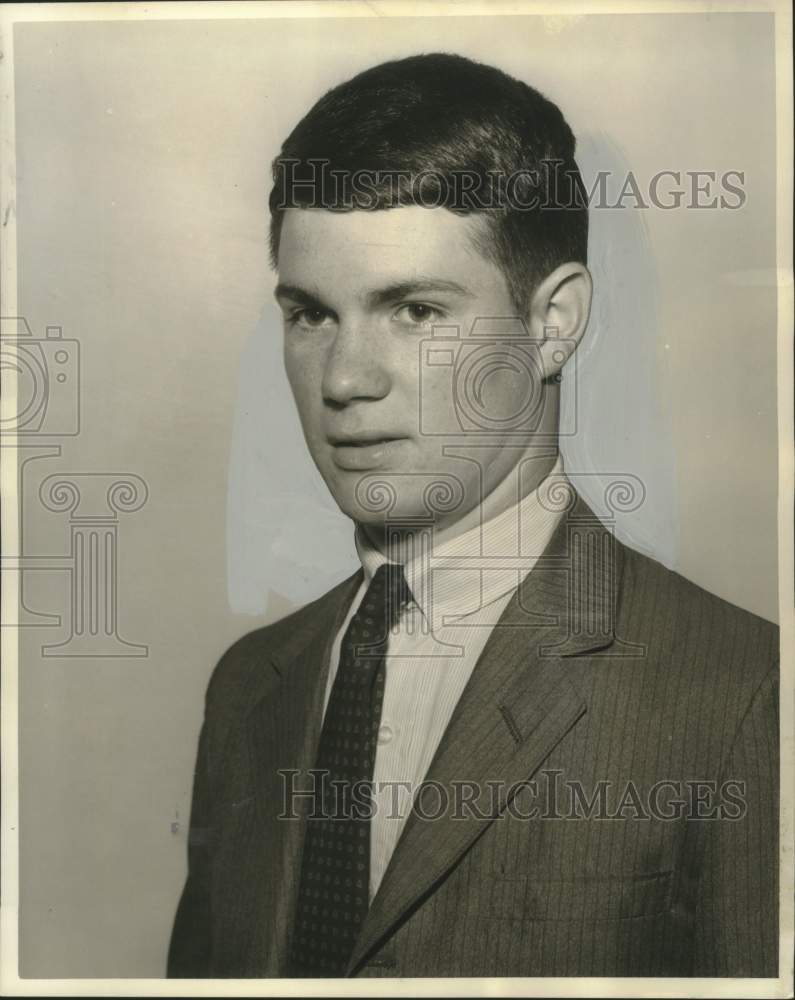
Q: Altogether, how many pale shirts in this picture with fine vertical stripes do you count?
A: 1